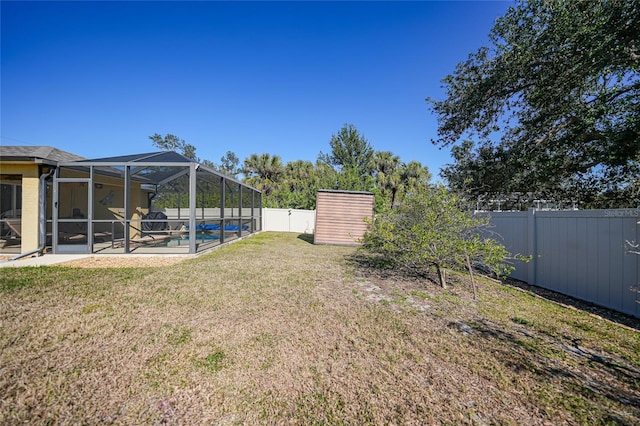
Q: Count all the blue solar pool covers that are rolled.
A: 1